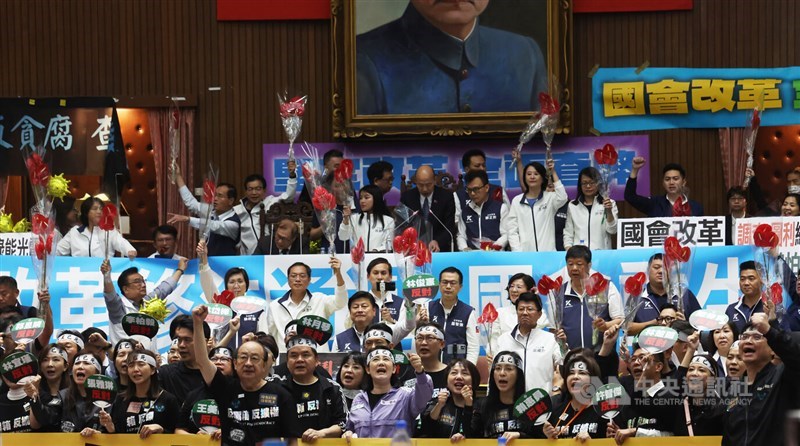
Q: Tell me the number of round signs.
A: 14